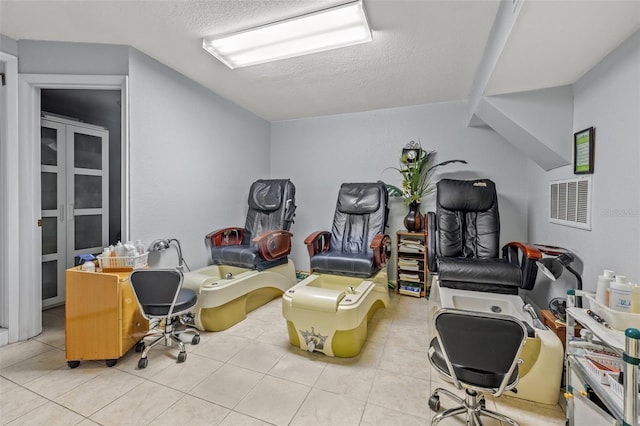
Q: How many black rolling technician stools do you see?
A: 2